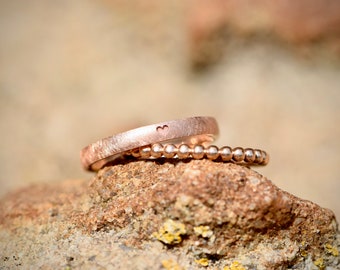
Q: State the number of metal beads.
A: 13